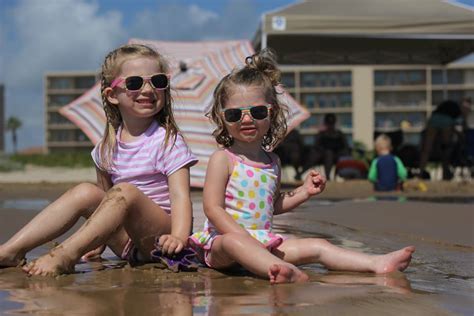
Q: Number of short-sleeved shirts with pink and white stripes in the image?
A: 1